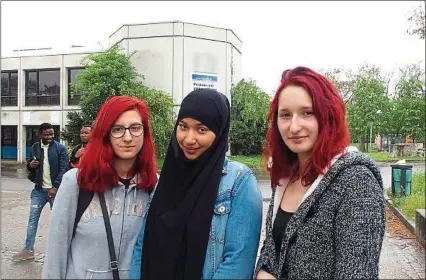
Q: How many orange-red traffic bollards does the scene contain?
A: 0